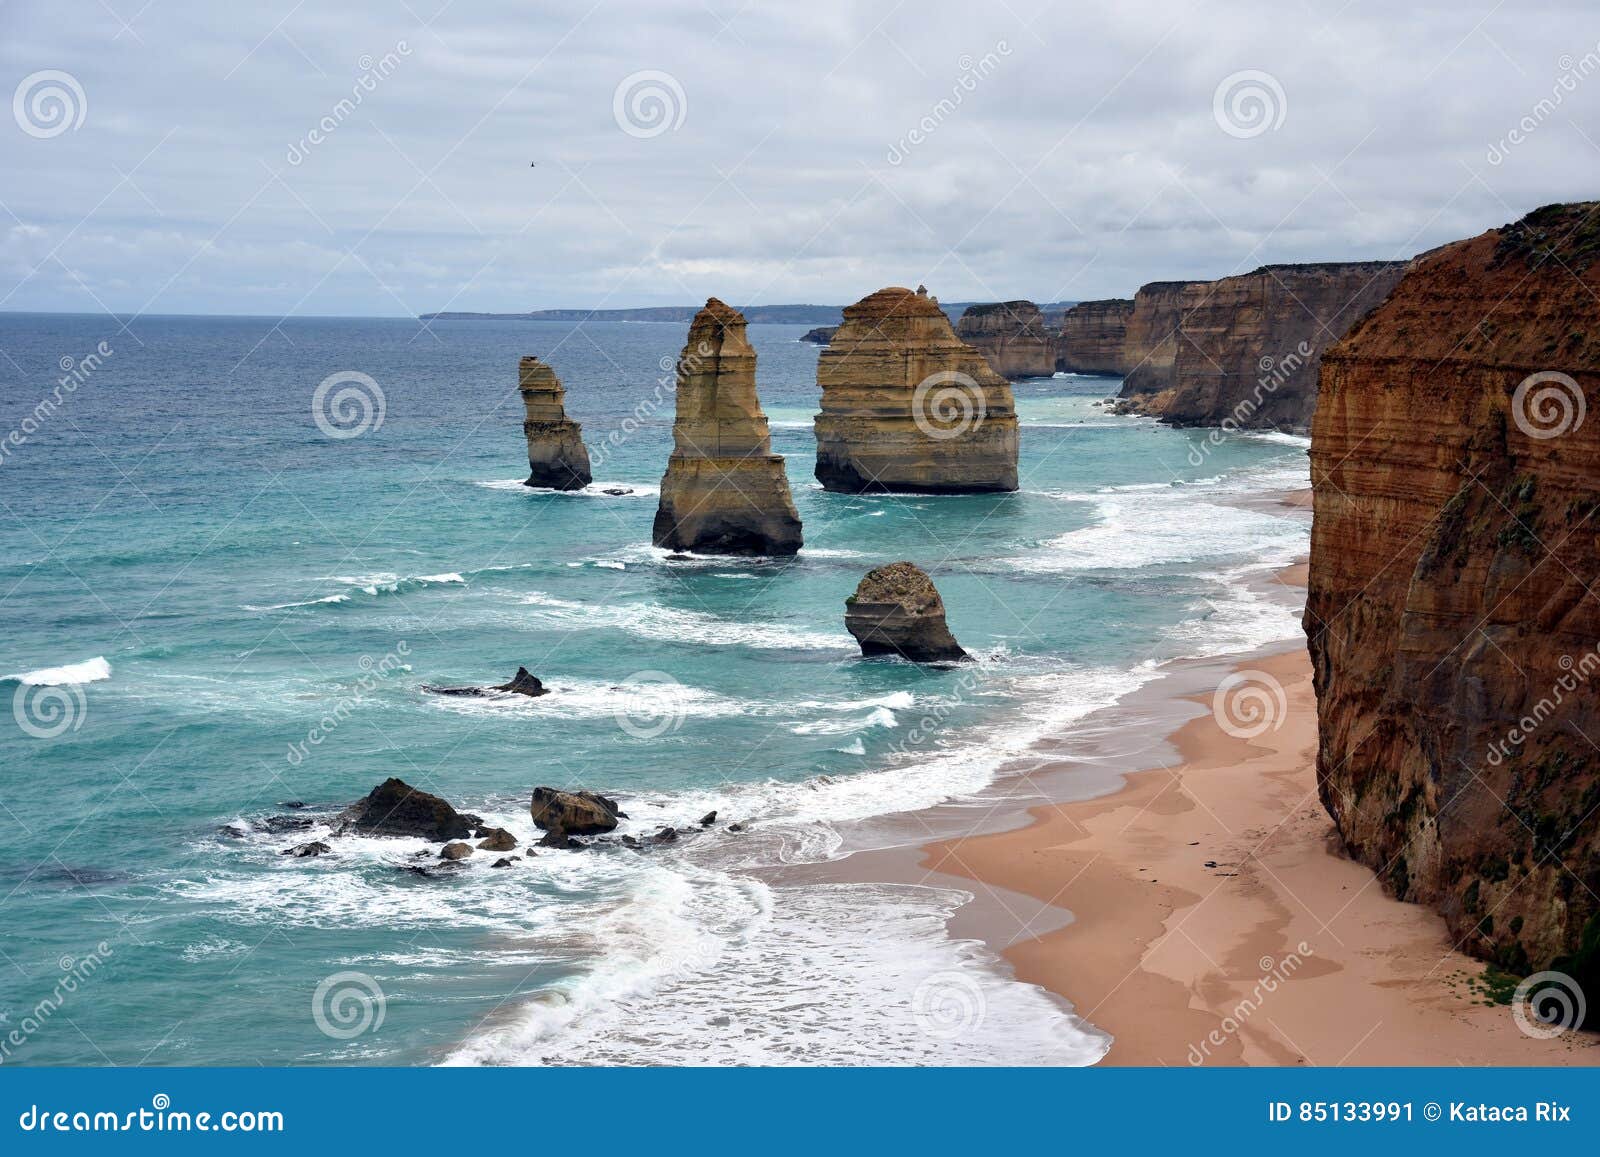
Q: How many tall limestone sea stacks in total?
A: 3